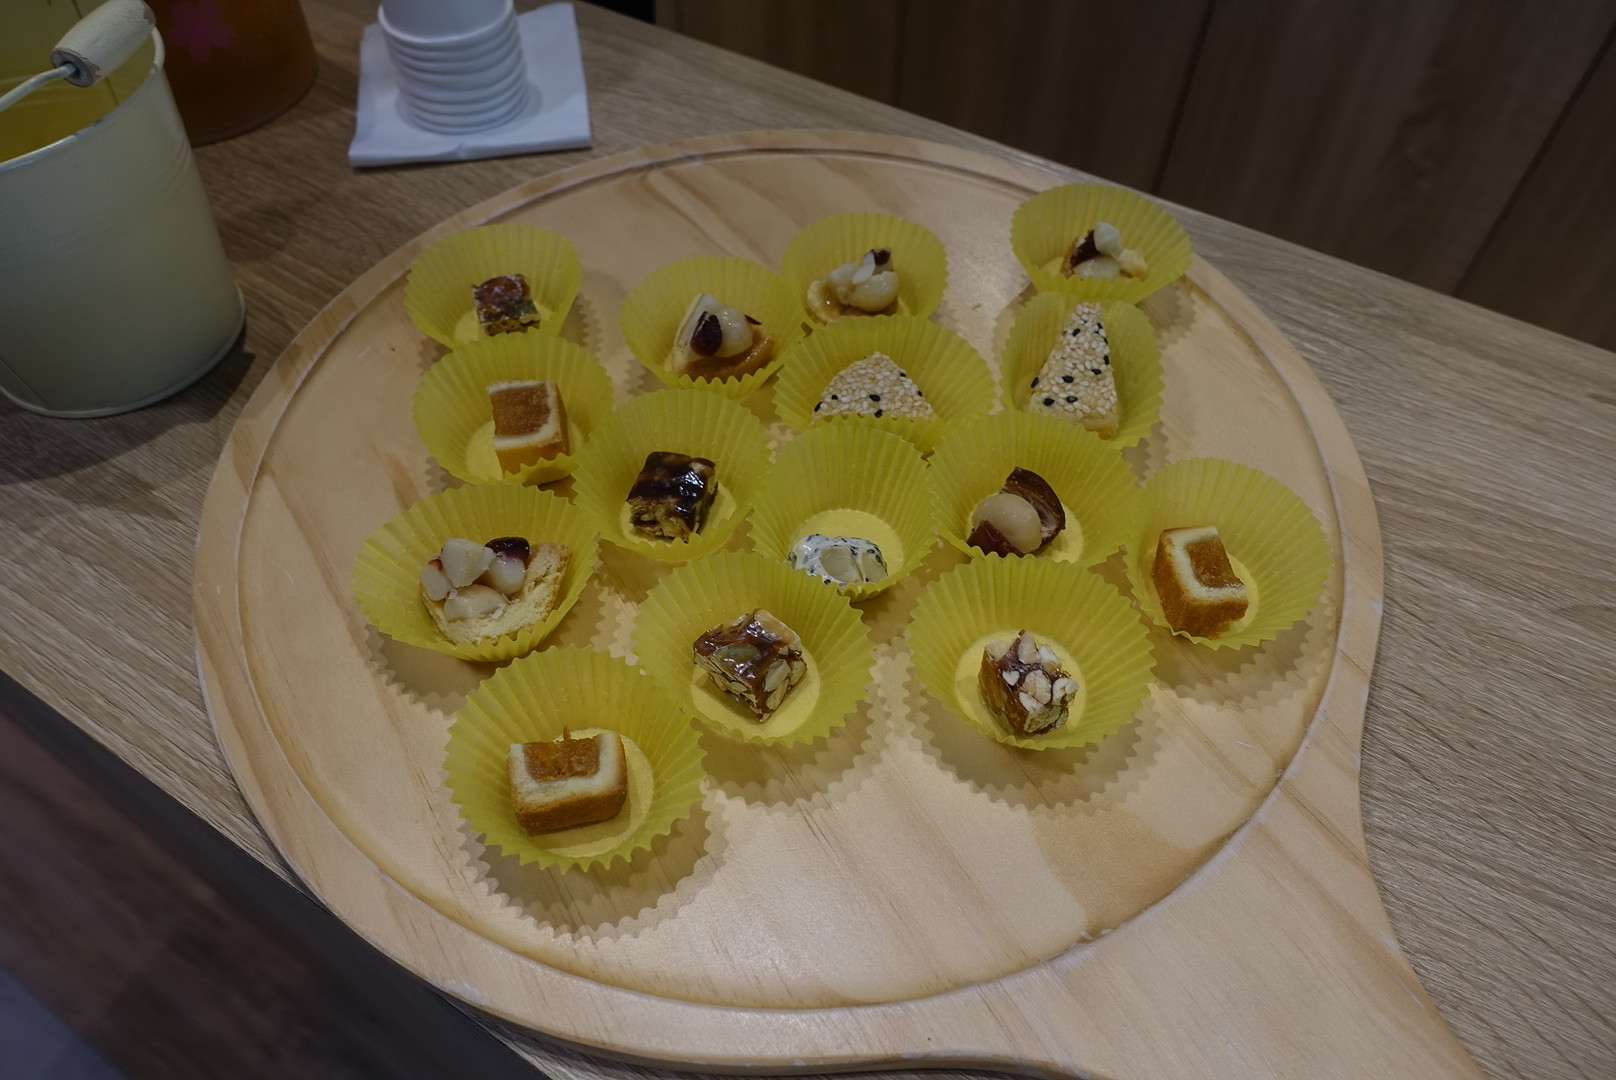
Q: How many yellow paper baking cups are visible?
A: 15